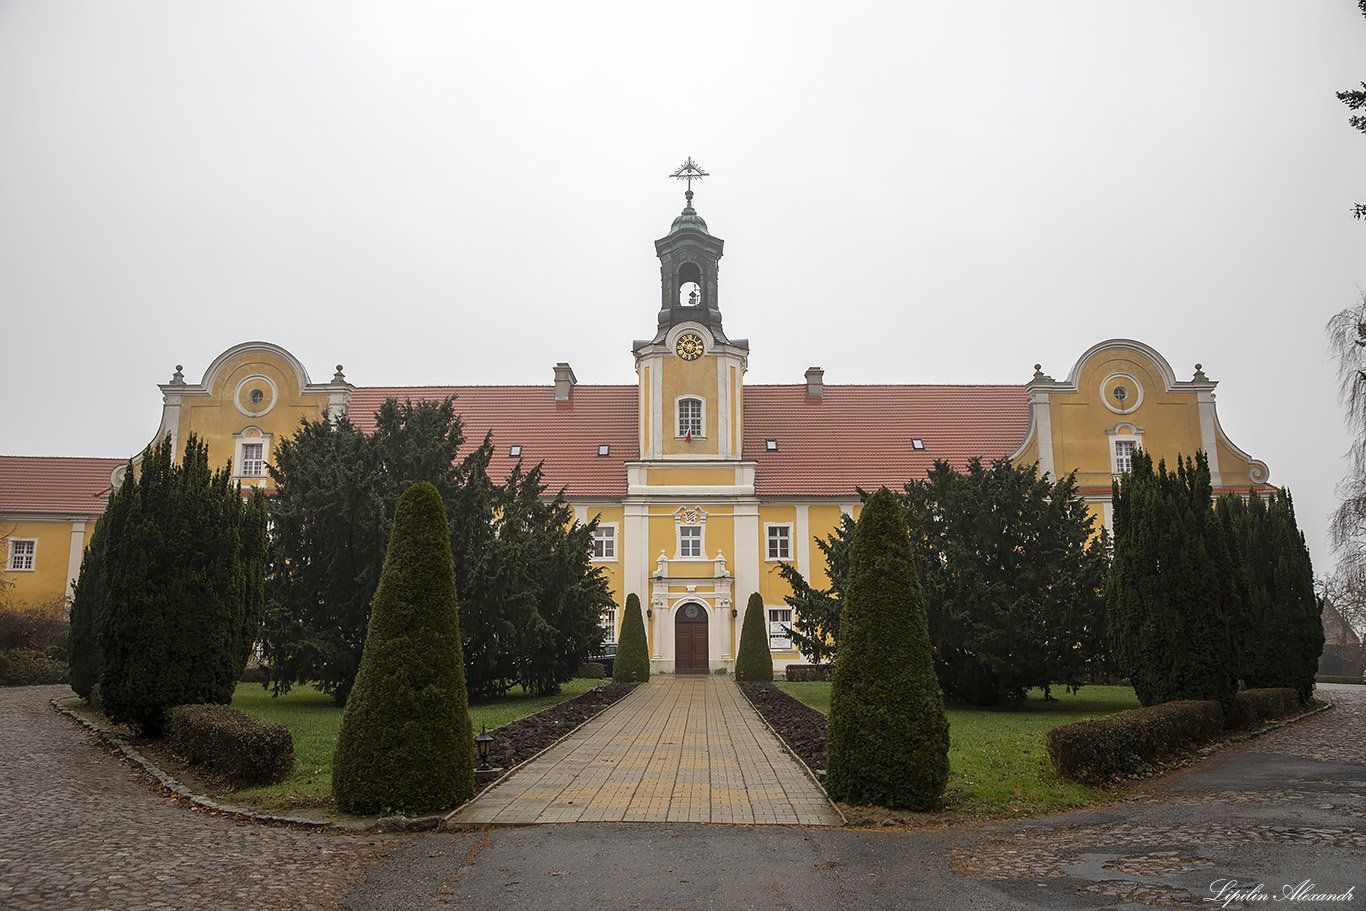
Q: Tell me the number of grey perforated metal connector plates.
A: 0